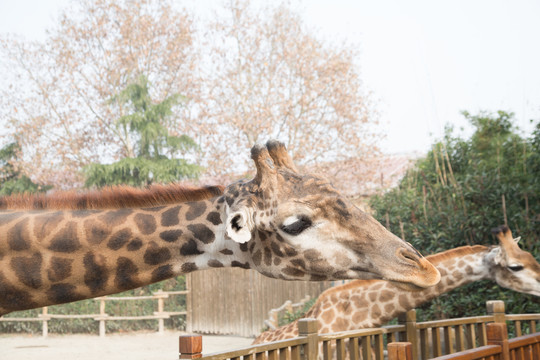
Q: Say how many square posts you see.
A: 6